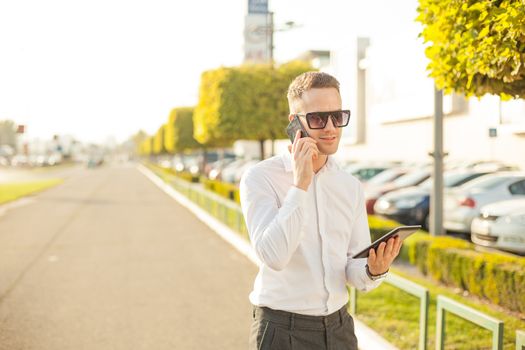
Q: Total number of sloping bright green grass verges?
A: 2